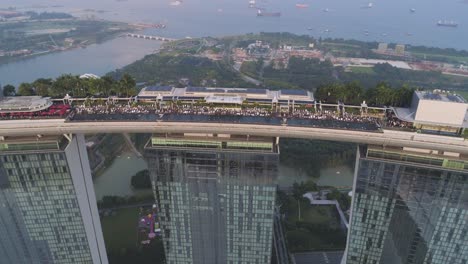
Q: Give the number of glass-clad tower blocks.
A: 3